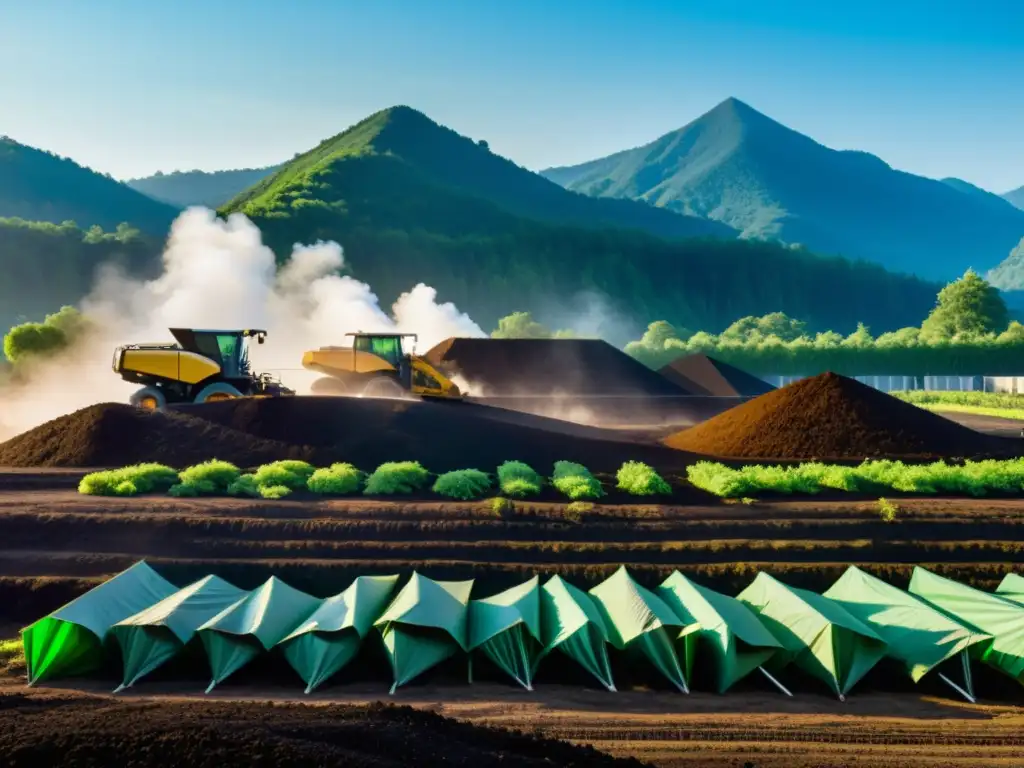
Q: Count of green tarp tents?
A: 13